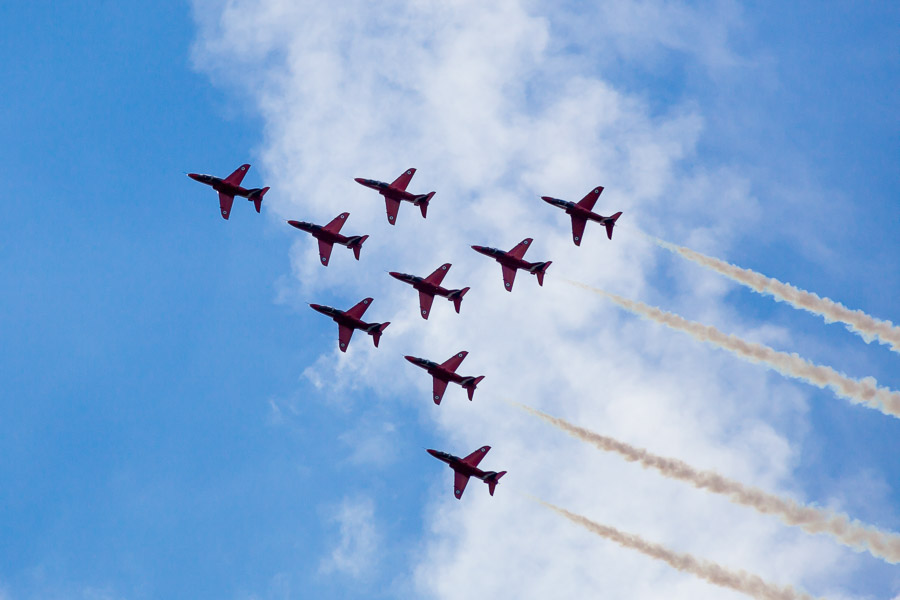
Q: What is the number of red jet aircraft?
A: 9